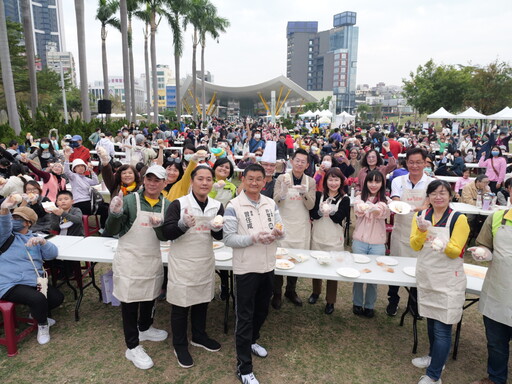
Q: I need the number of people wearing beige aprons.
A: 7